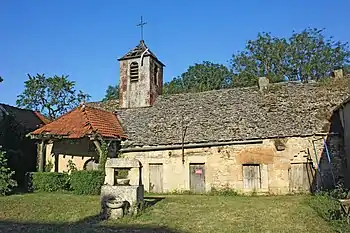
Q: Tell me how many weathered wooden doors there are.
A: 4